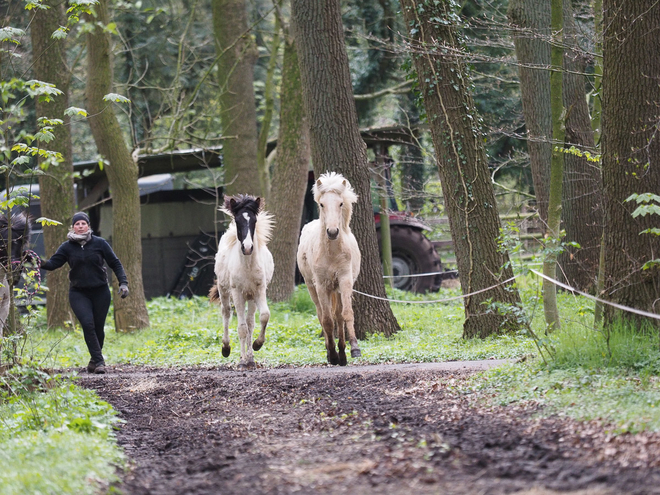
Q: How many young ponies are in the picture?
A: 2